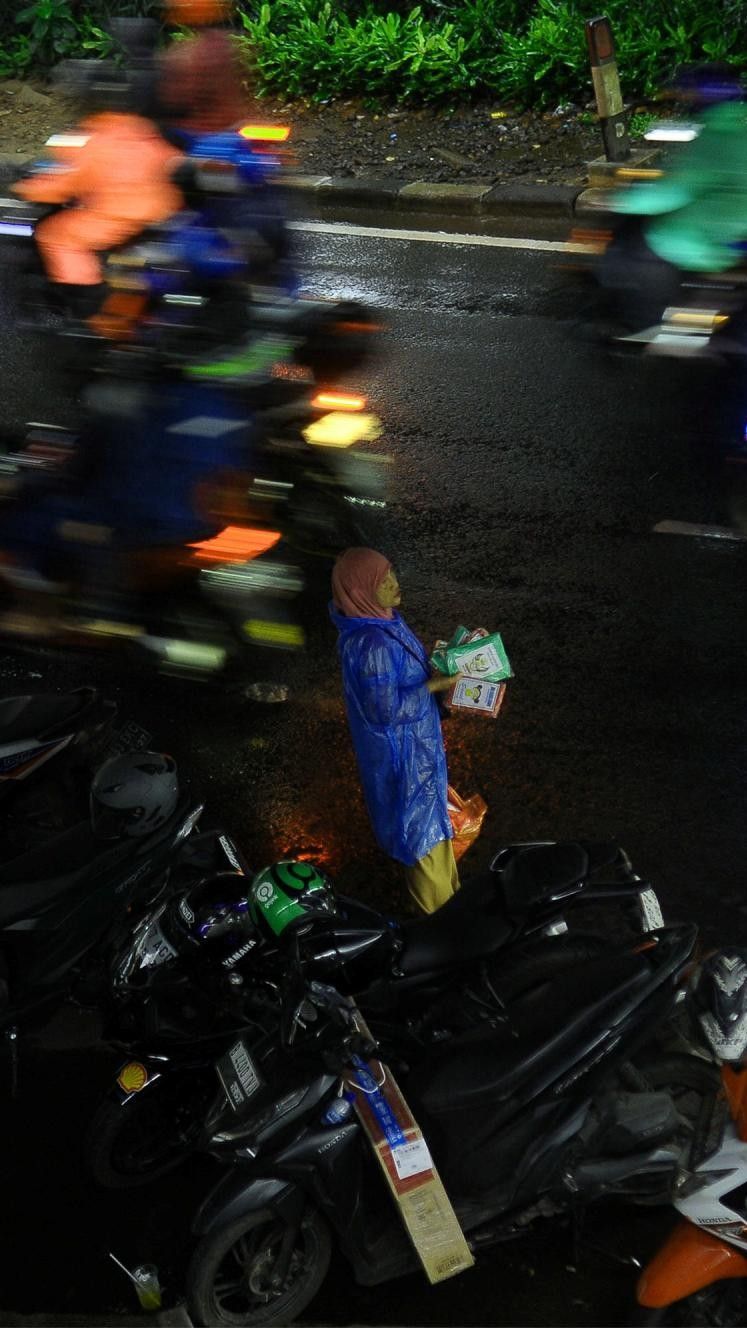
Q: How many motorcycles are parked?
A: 5